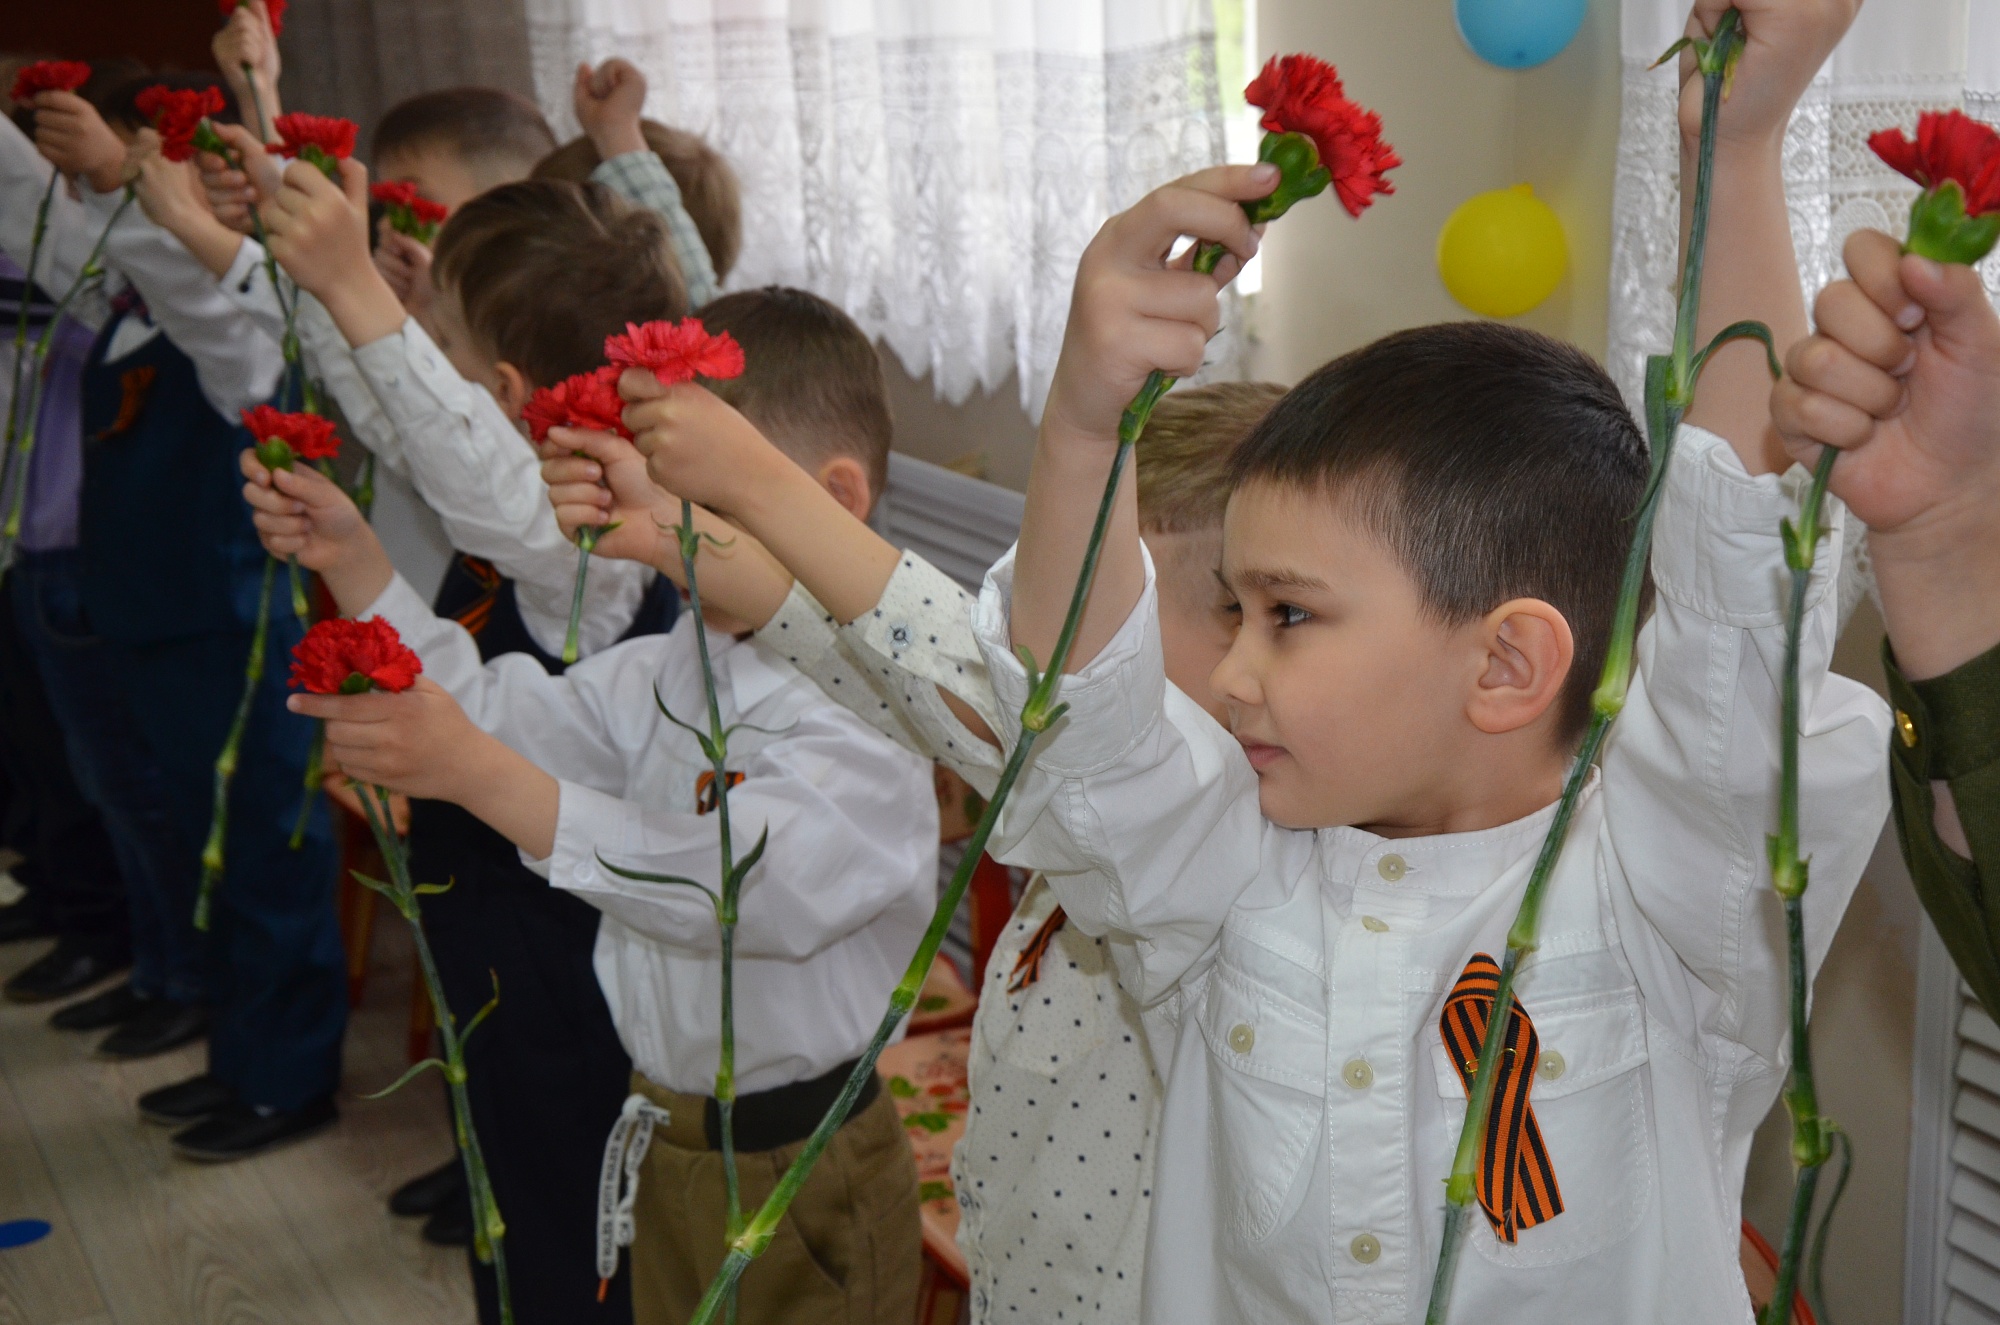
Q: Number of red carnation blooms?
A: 11